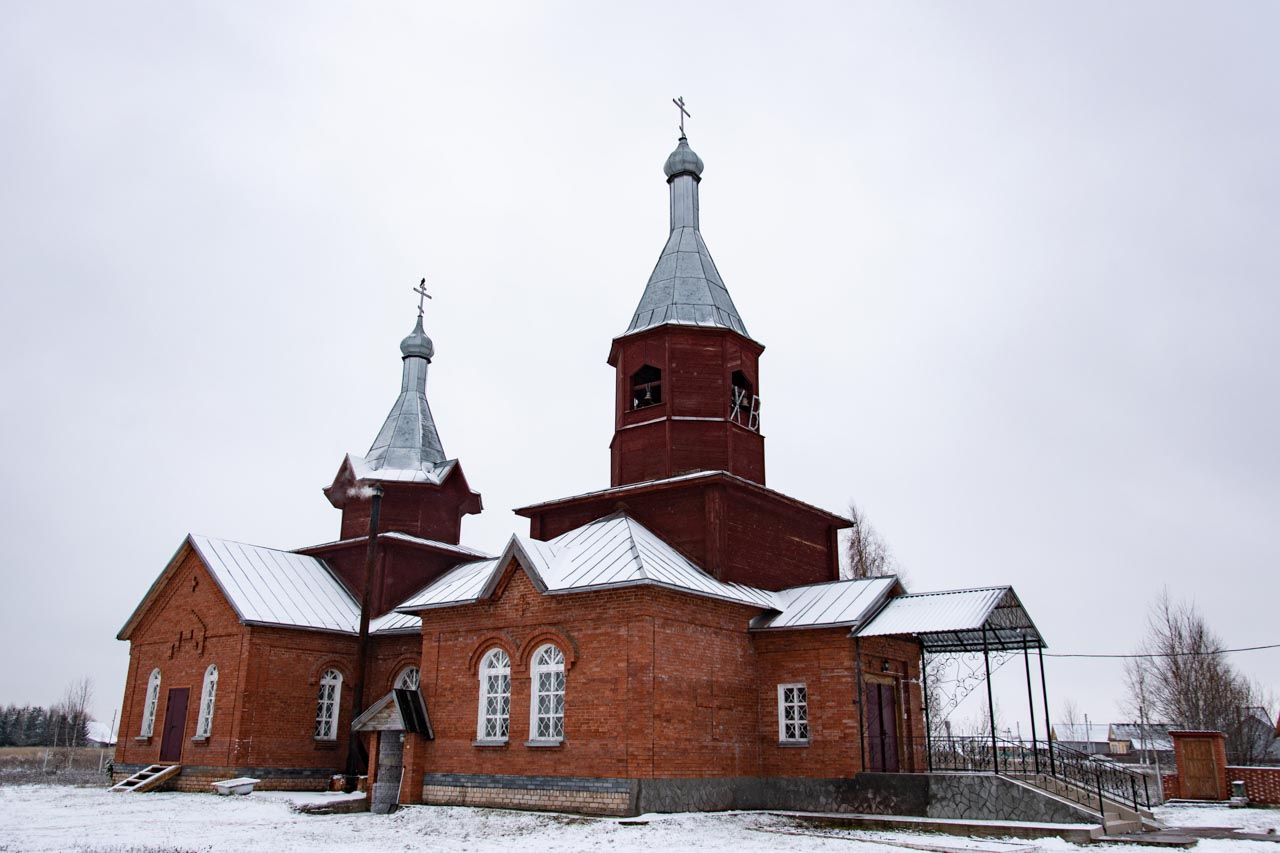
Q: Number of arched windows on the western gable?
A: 2